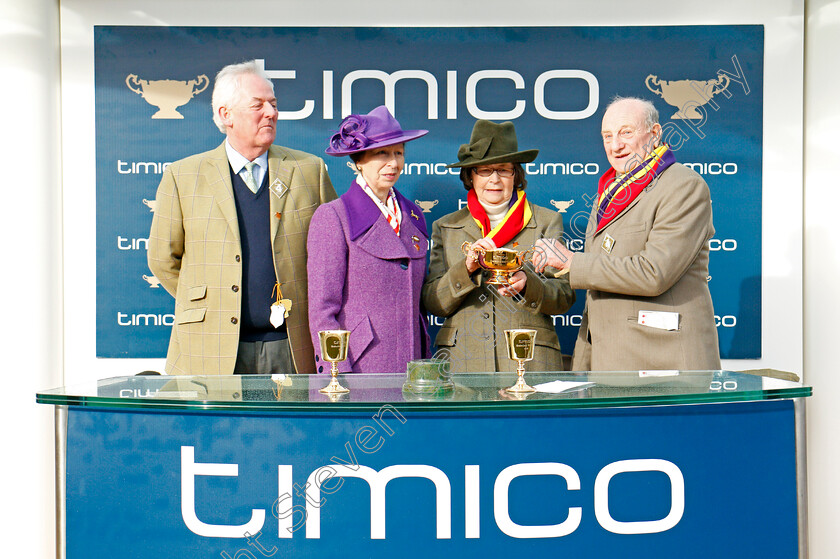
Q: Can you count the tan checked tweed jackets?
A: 1